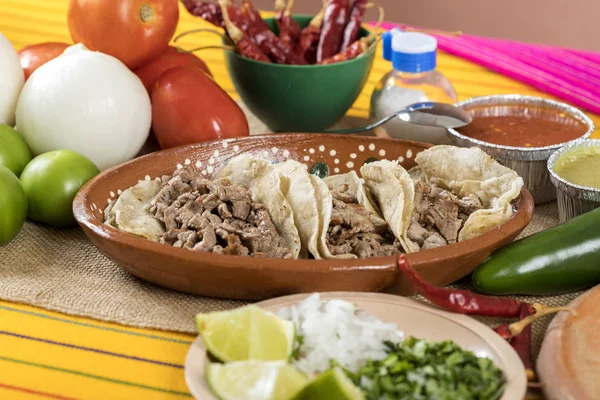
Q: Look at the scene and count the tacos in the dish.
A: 3